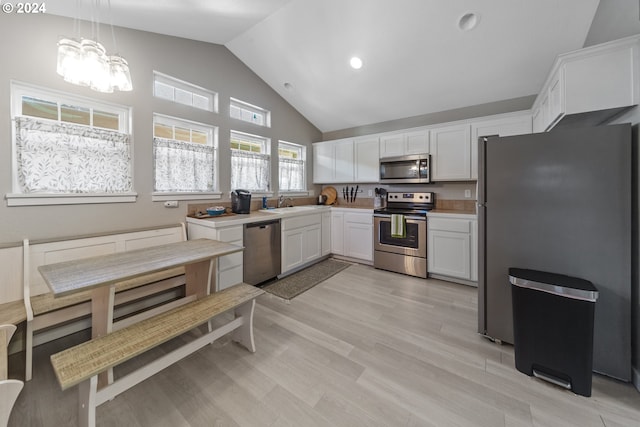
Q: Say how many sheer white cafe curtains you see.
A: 4